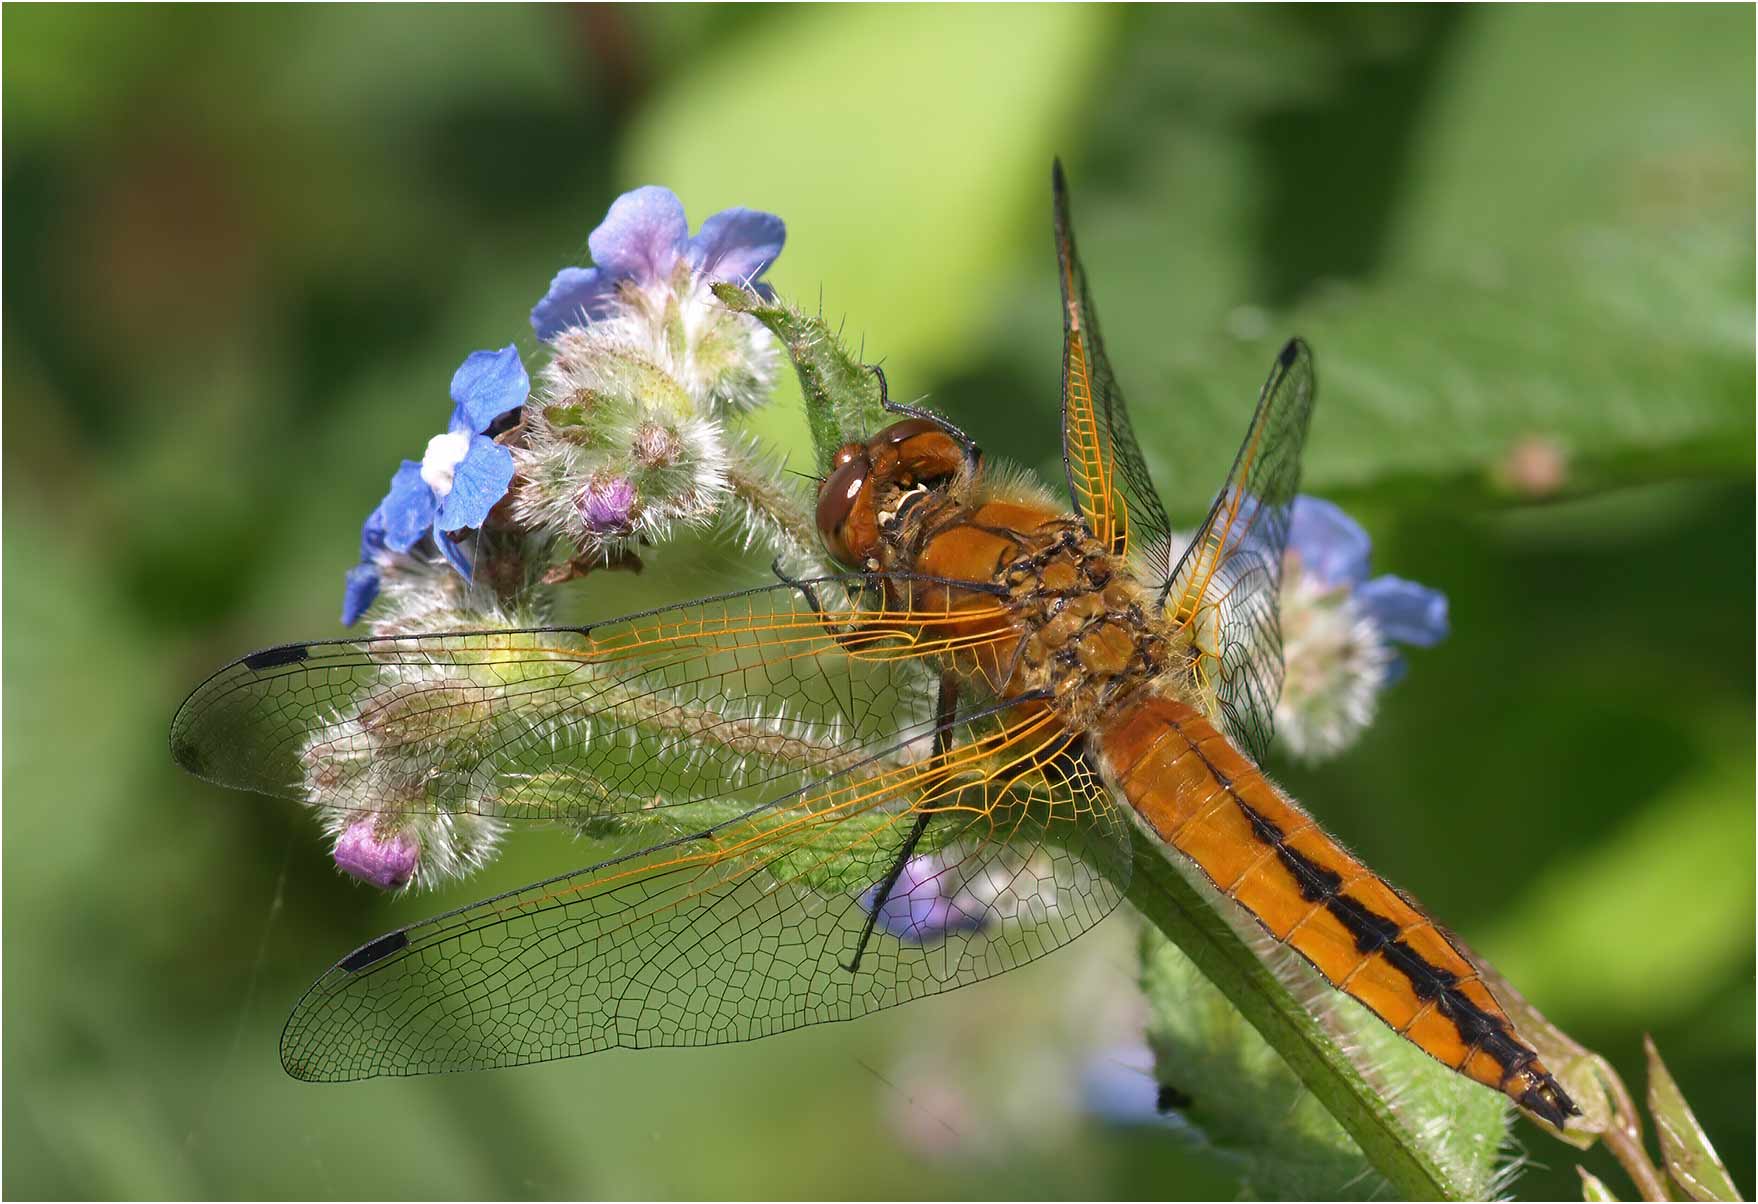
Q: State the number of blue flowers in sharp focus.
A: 2